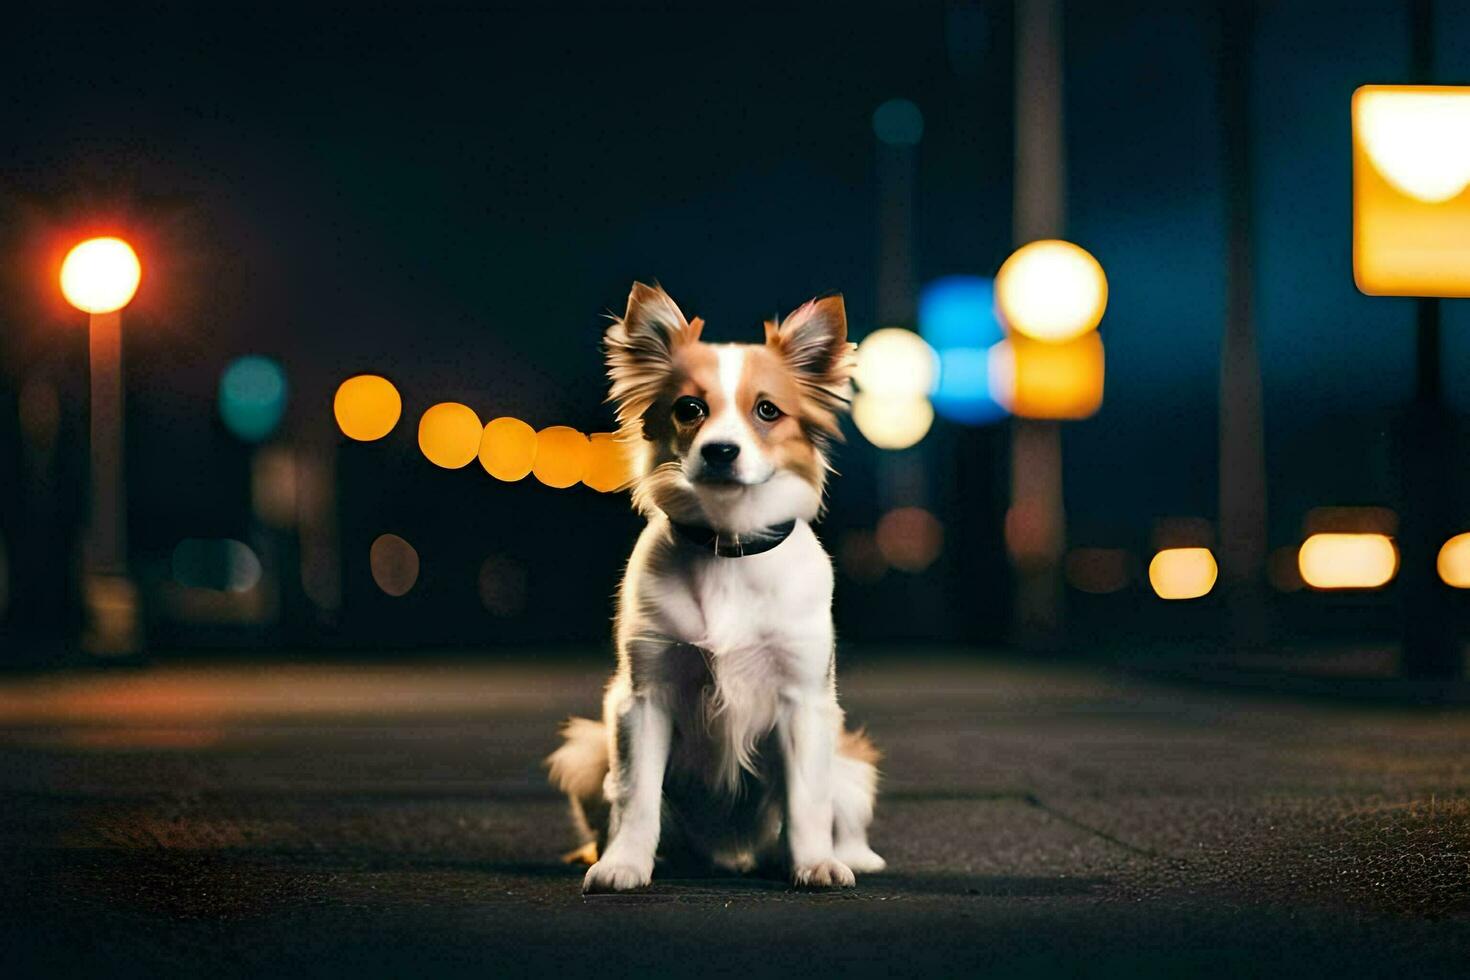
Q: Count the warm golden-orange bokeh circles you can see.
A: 5